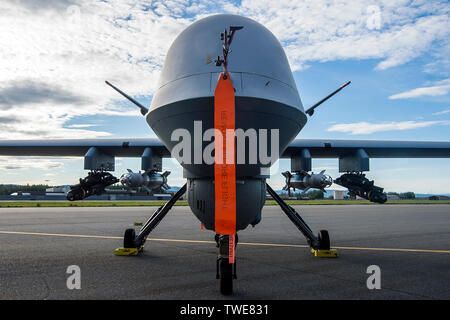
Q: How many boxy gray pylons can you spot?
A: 4